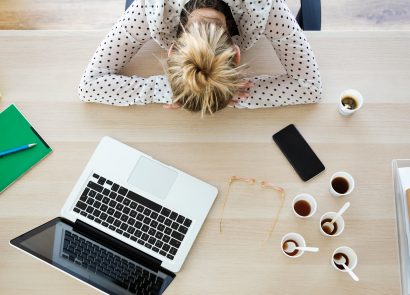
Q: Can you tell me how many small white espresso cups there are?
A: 6